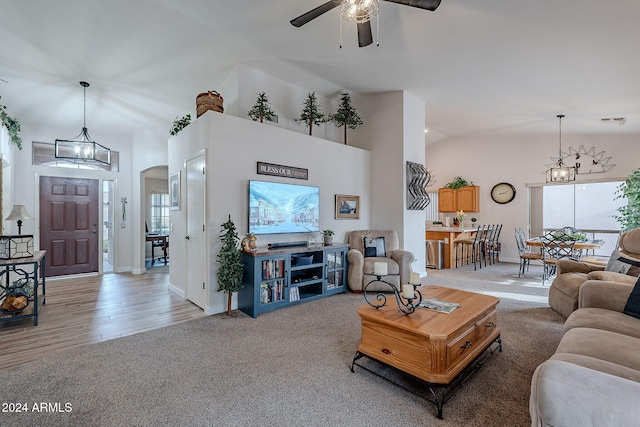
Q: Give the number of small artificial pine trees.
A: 4